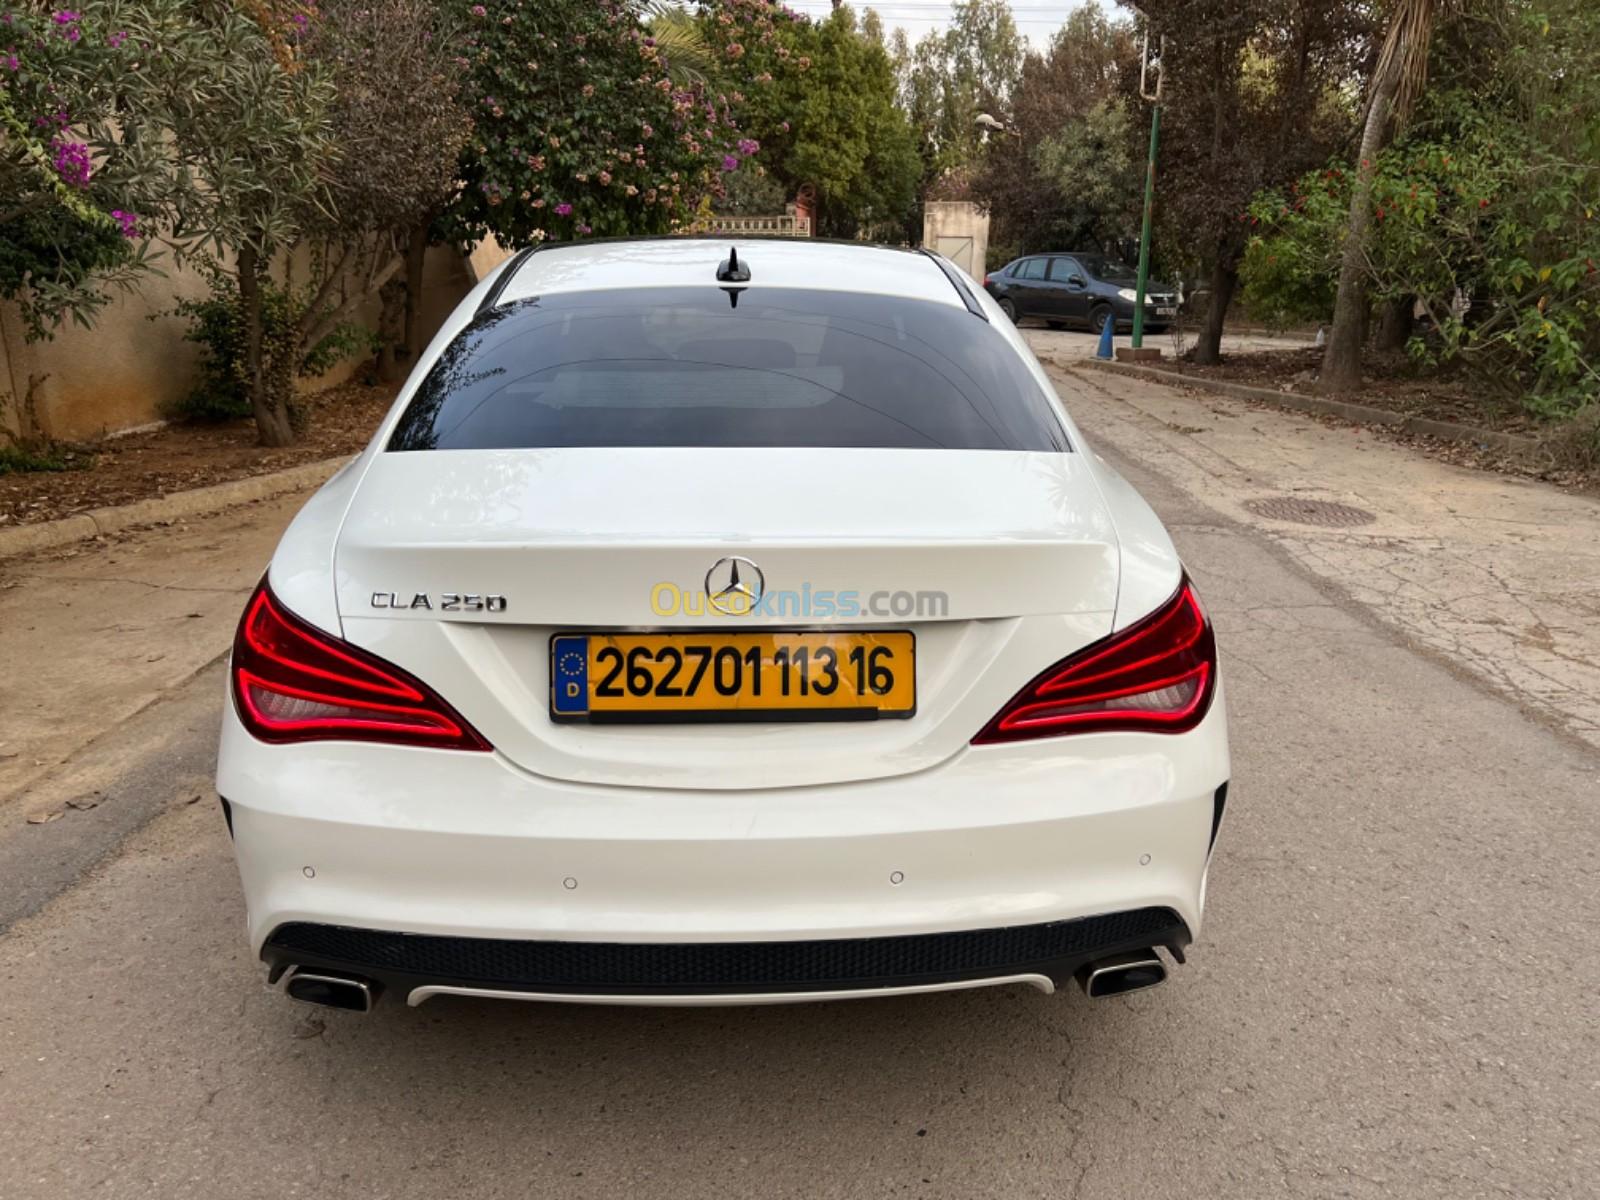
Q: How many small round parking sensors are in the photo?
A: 4